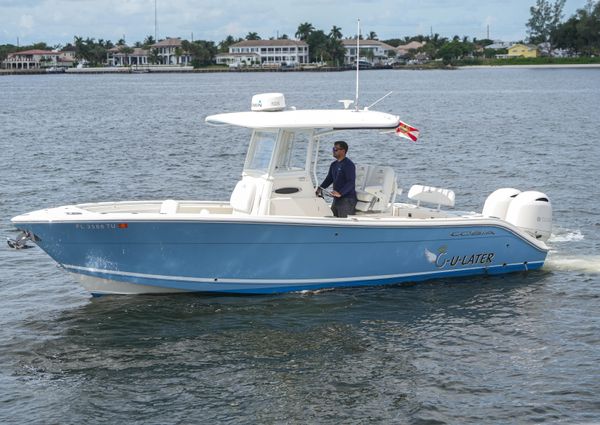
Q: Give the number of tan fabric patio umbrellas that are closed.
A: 0